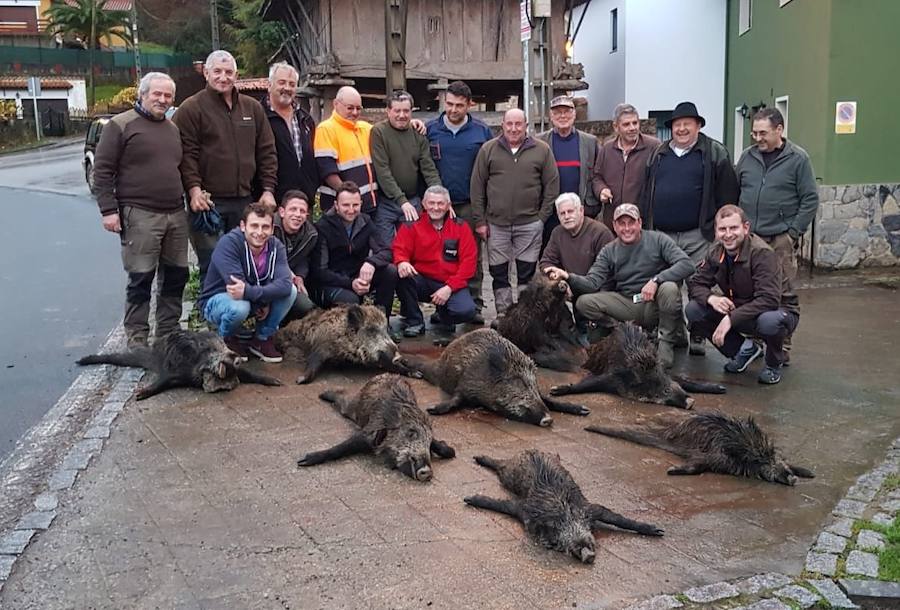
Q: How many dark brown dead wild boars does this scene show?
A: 8